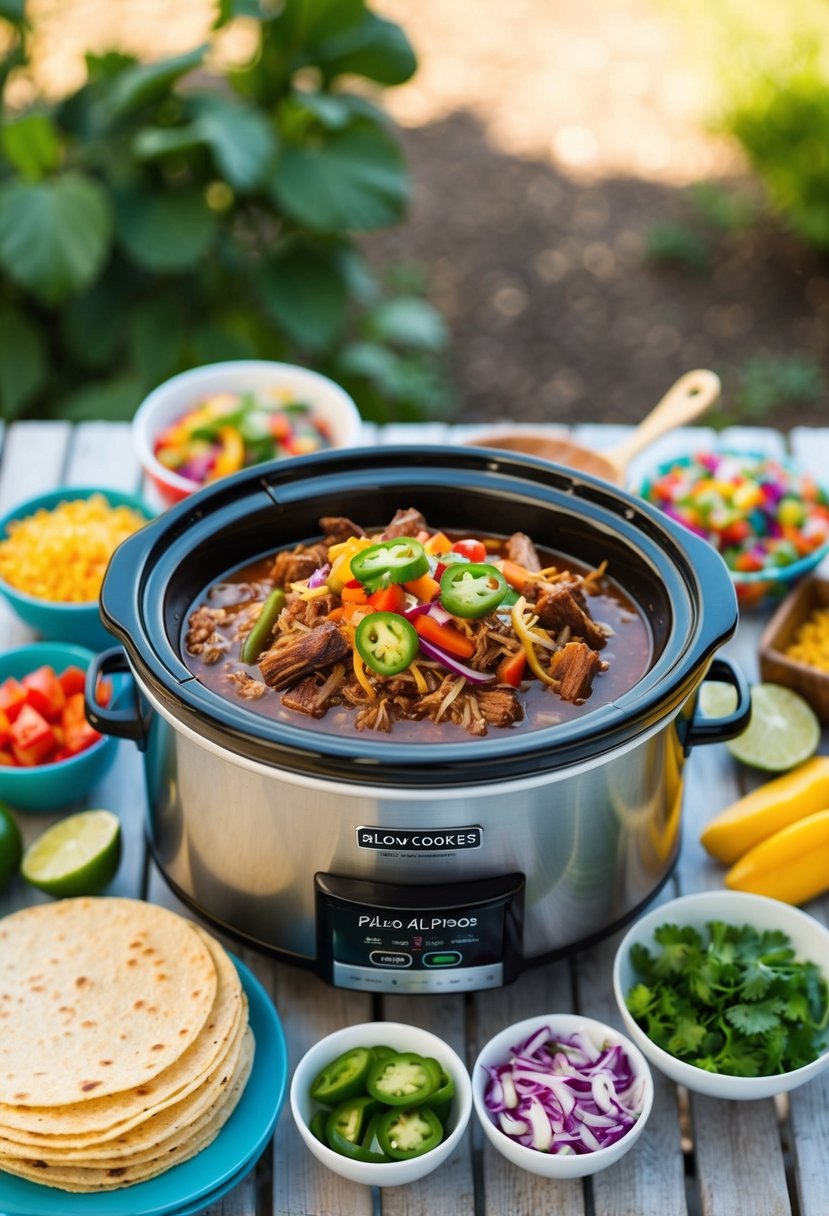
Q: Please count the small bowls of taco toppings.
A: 8